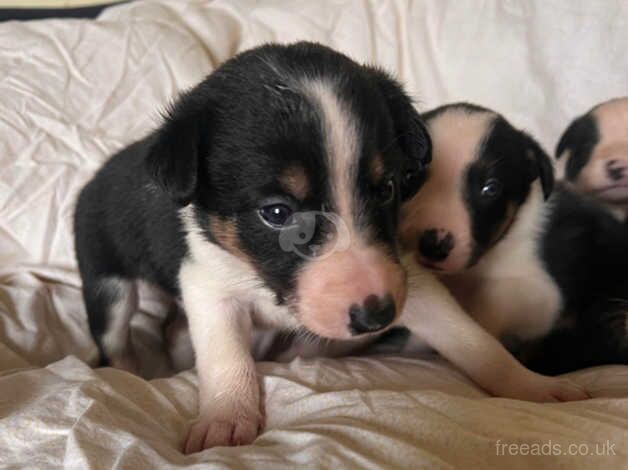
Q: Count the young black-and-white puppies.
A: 3